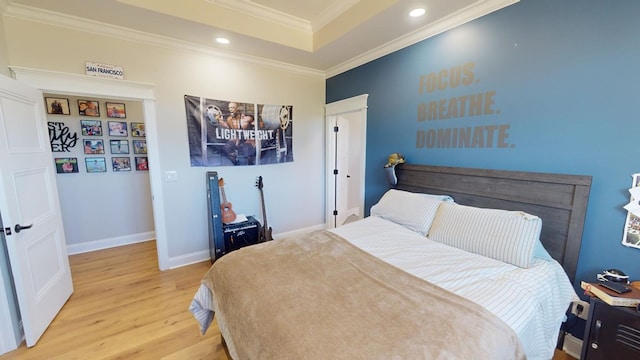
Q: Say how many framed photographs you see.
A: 13